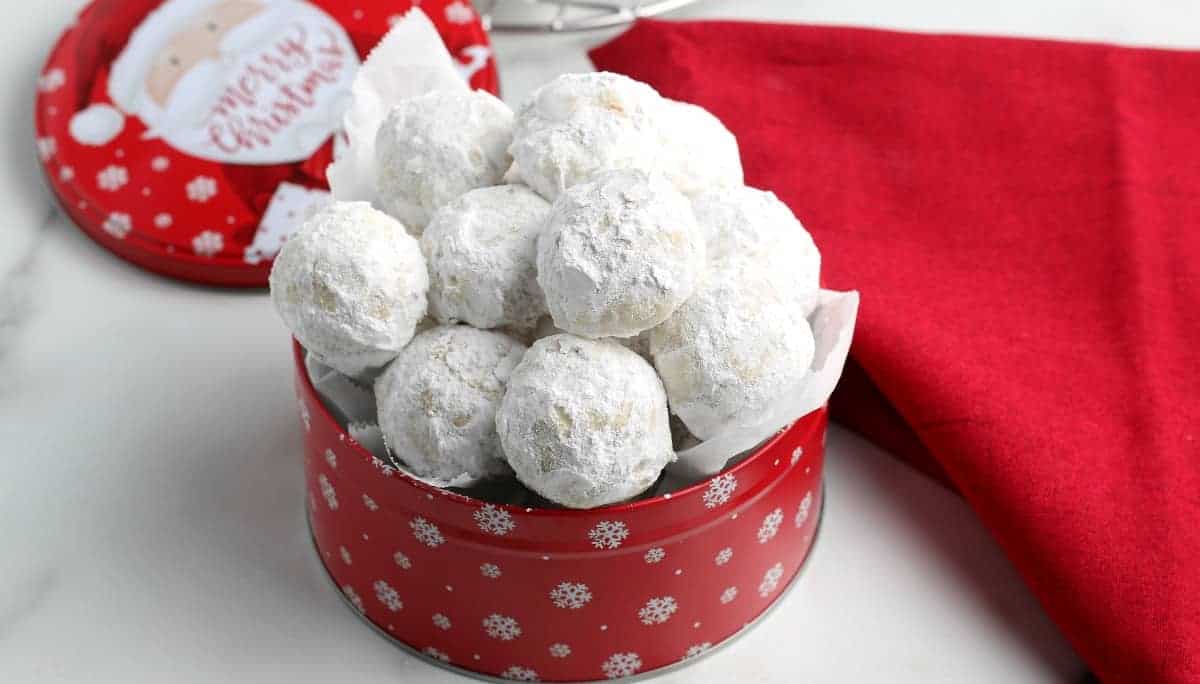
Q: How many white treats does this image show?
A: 10